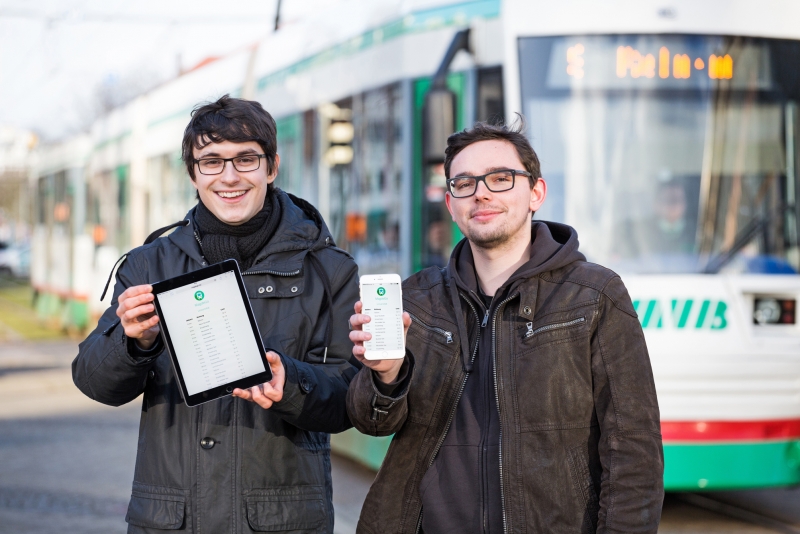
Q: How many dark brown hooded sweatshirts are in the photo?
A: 1